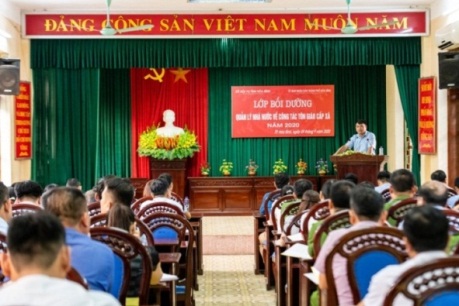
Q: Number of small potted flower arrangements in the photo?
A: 6